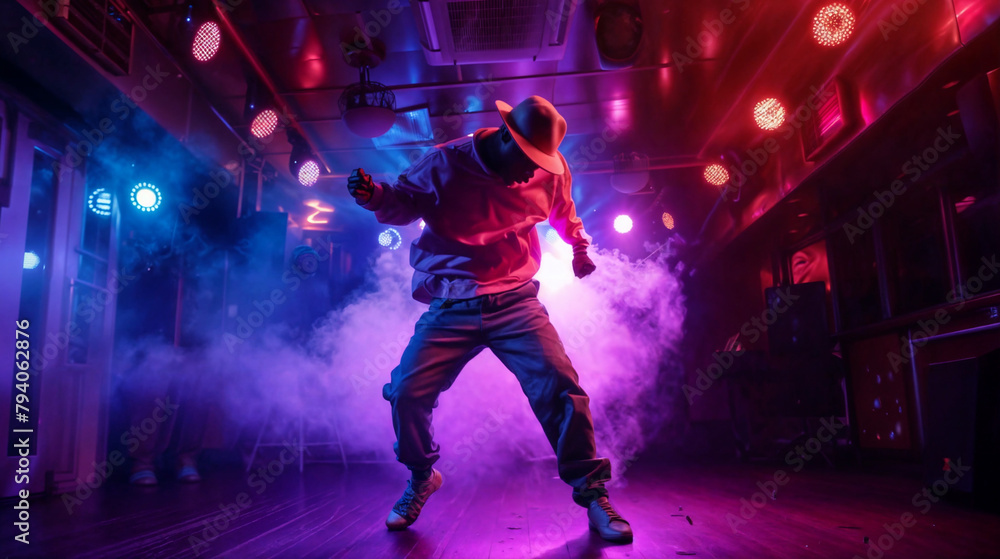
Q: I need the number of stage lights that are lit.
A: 12